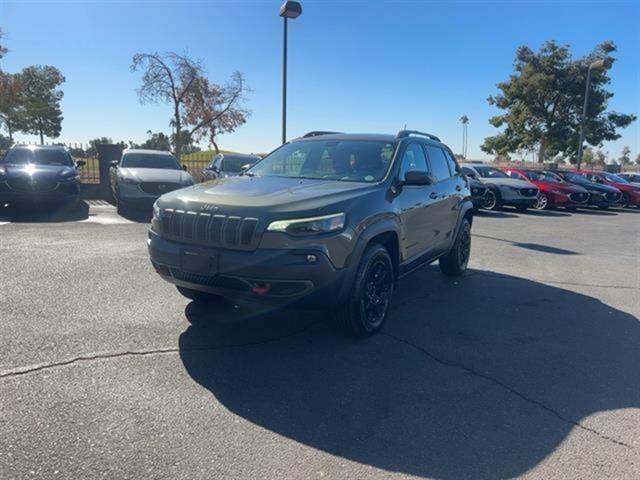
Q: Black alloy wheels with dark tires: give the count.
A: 2